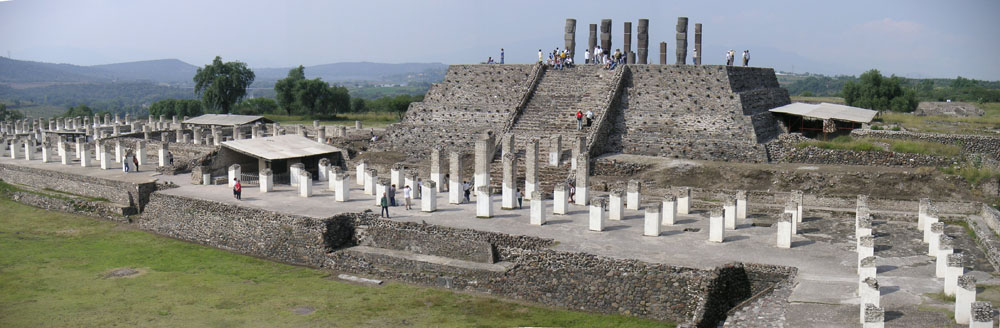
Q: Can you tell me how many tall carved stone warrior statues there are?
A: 4